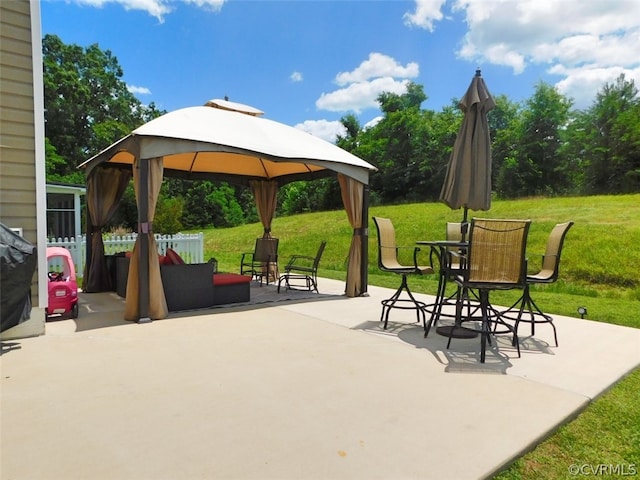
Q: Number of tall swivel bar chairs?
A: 4